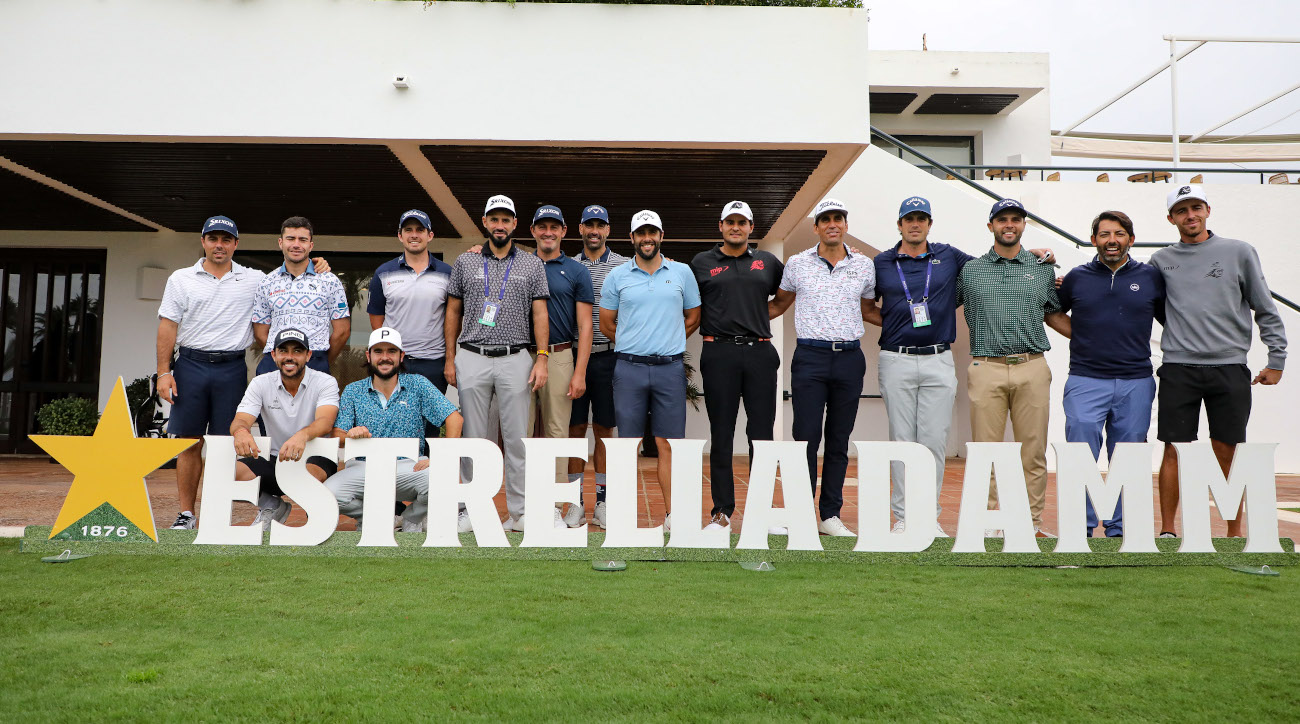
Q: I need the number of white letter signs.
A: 12